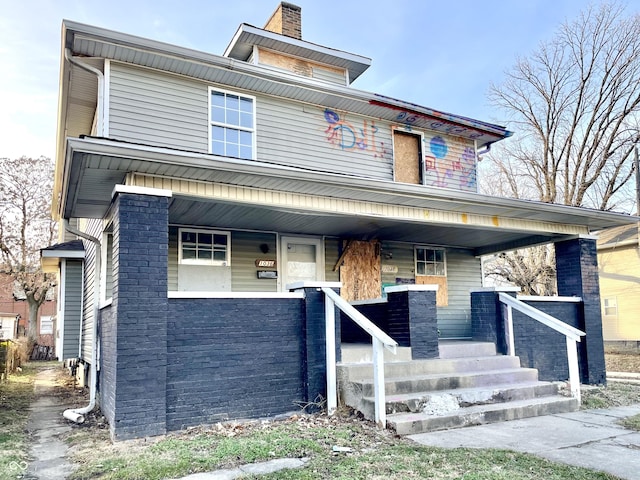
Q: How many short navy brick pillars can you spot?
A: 3